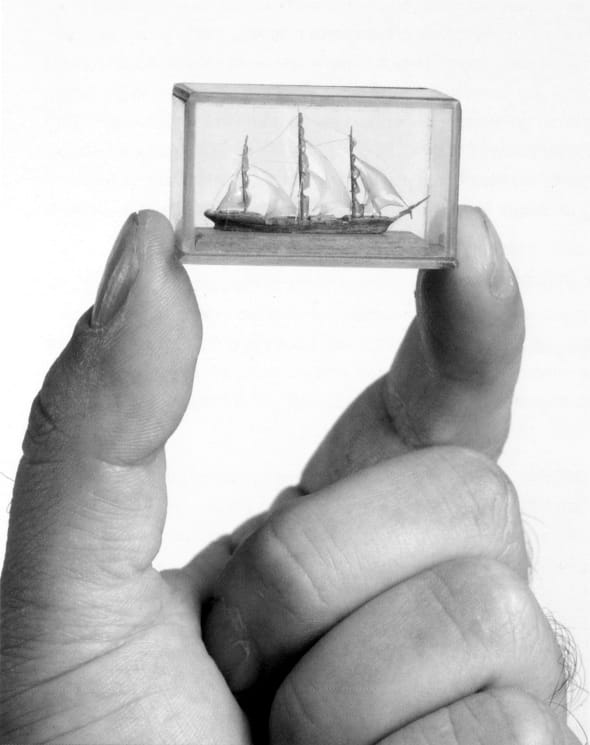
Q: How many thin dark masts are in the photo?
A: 3